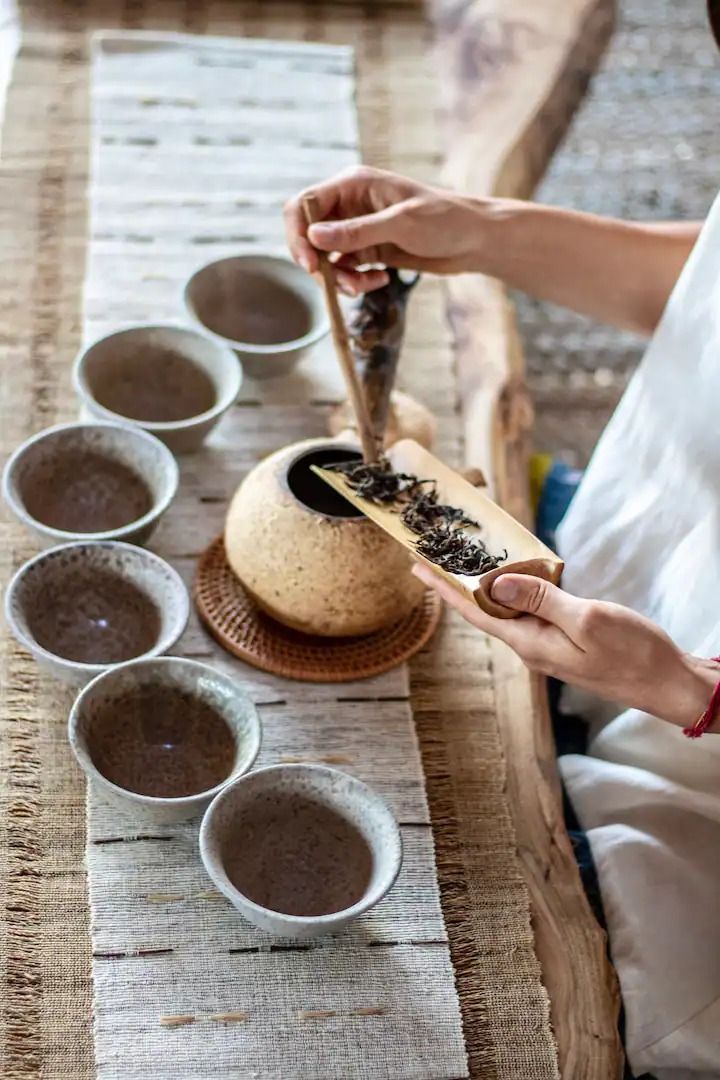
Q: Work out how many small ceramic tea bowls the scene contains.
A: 6